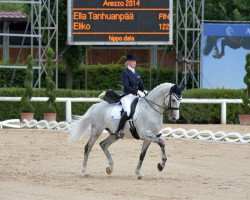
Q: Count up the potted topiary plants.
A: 3